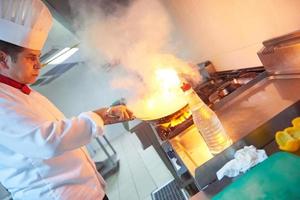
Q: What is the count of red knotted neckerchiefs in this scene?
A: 1